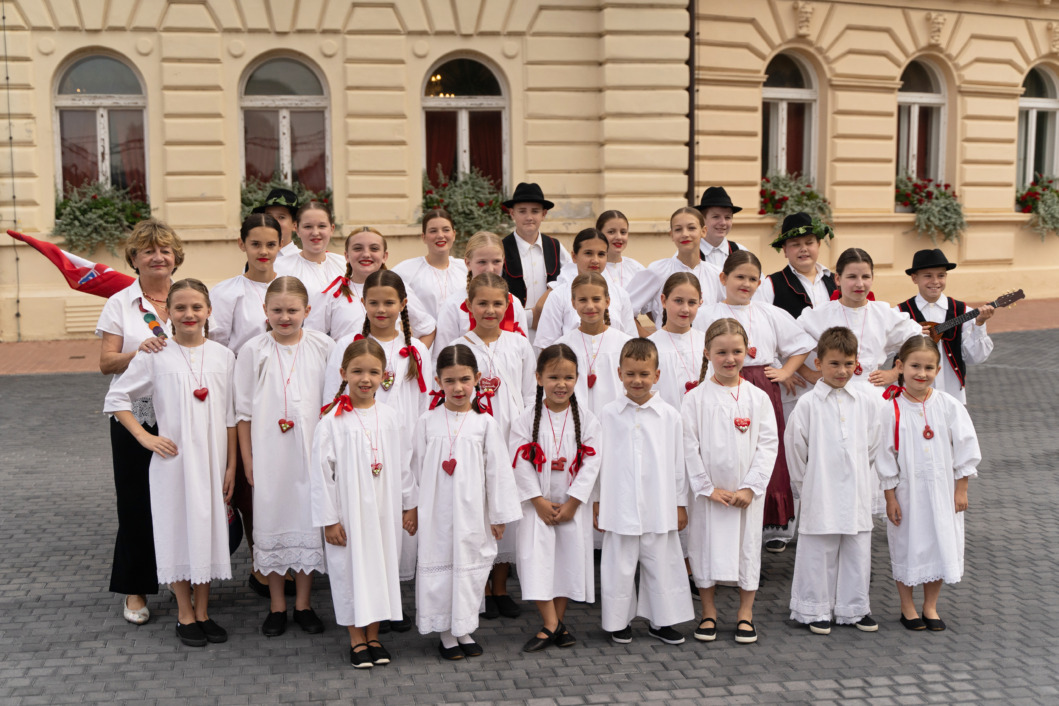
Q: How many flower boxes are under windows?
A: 6